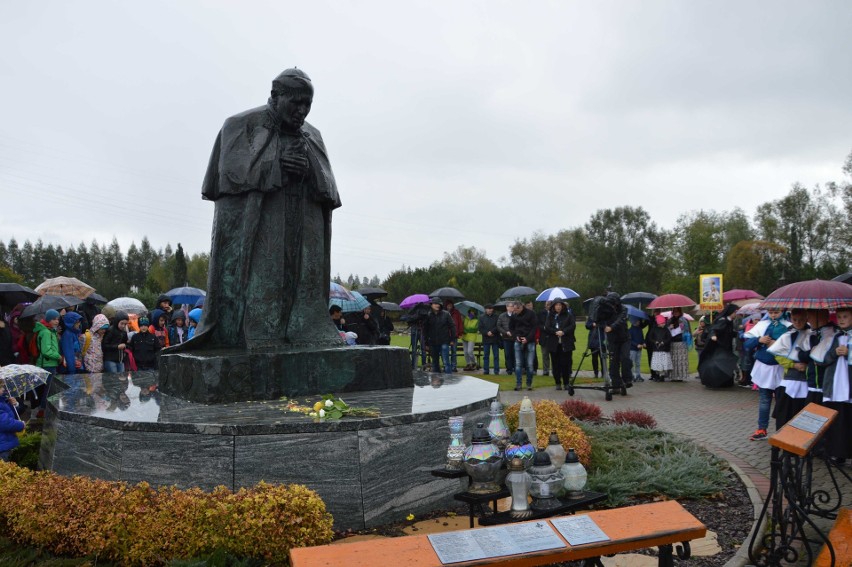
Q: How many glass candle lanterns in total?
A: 9